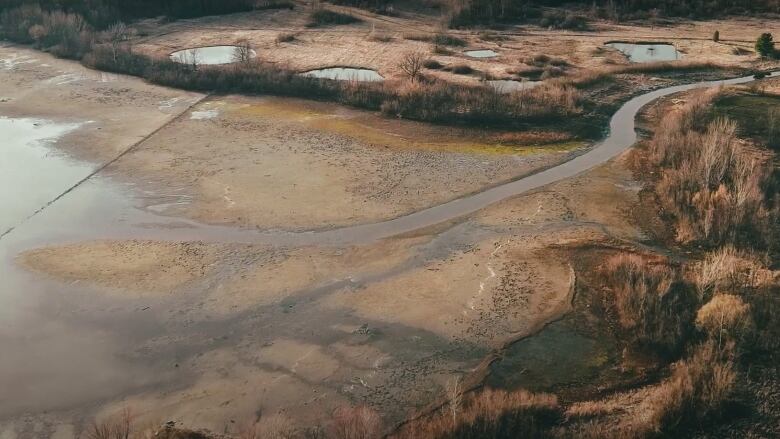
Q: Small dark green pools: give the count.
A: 1